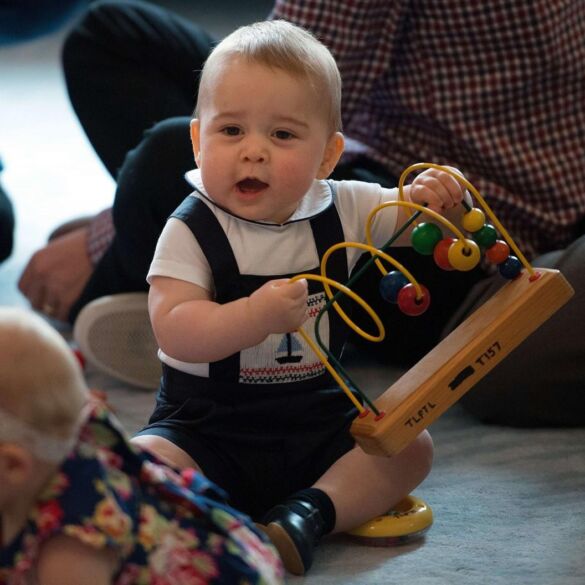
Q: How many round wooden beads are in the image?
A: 9